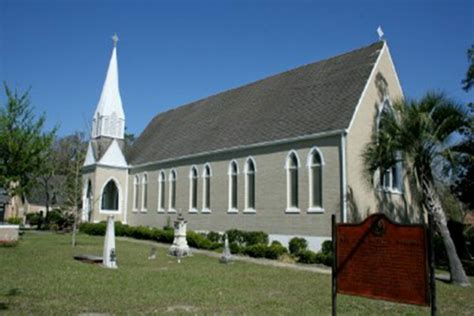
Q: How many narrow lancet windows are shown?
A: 10